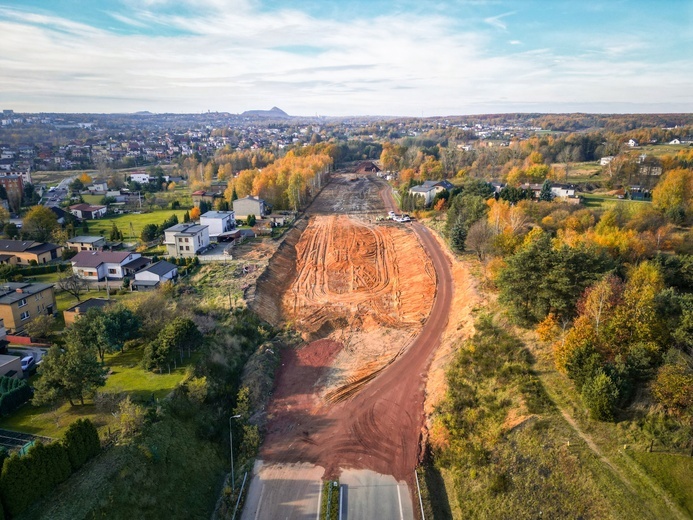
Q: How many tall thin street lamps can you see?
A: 1